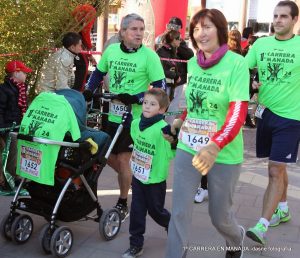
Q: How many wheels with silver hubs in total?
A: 3